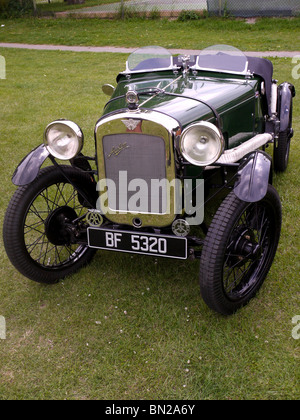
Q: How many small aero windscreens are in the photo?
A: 2